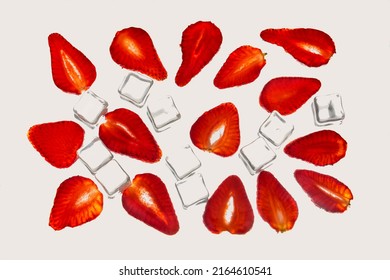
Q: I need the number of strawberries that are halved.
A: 15